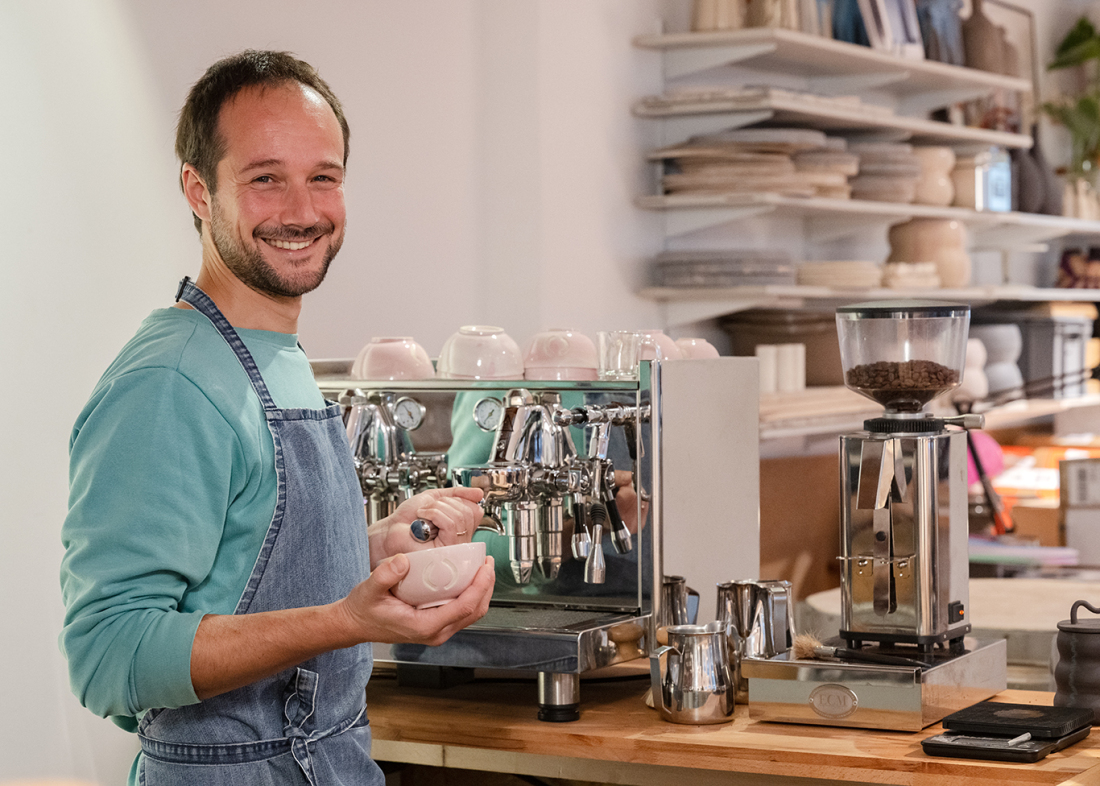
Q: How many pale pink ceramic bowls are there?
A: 6